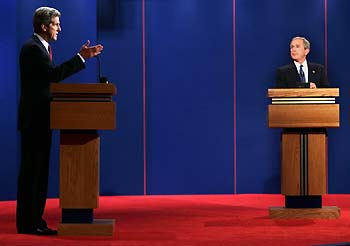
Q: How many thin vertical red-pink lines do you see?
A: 3